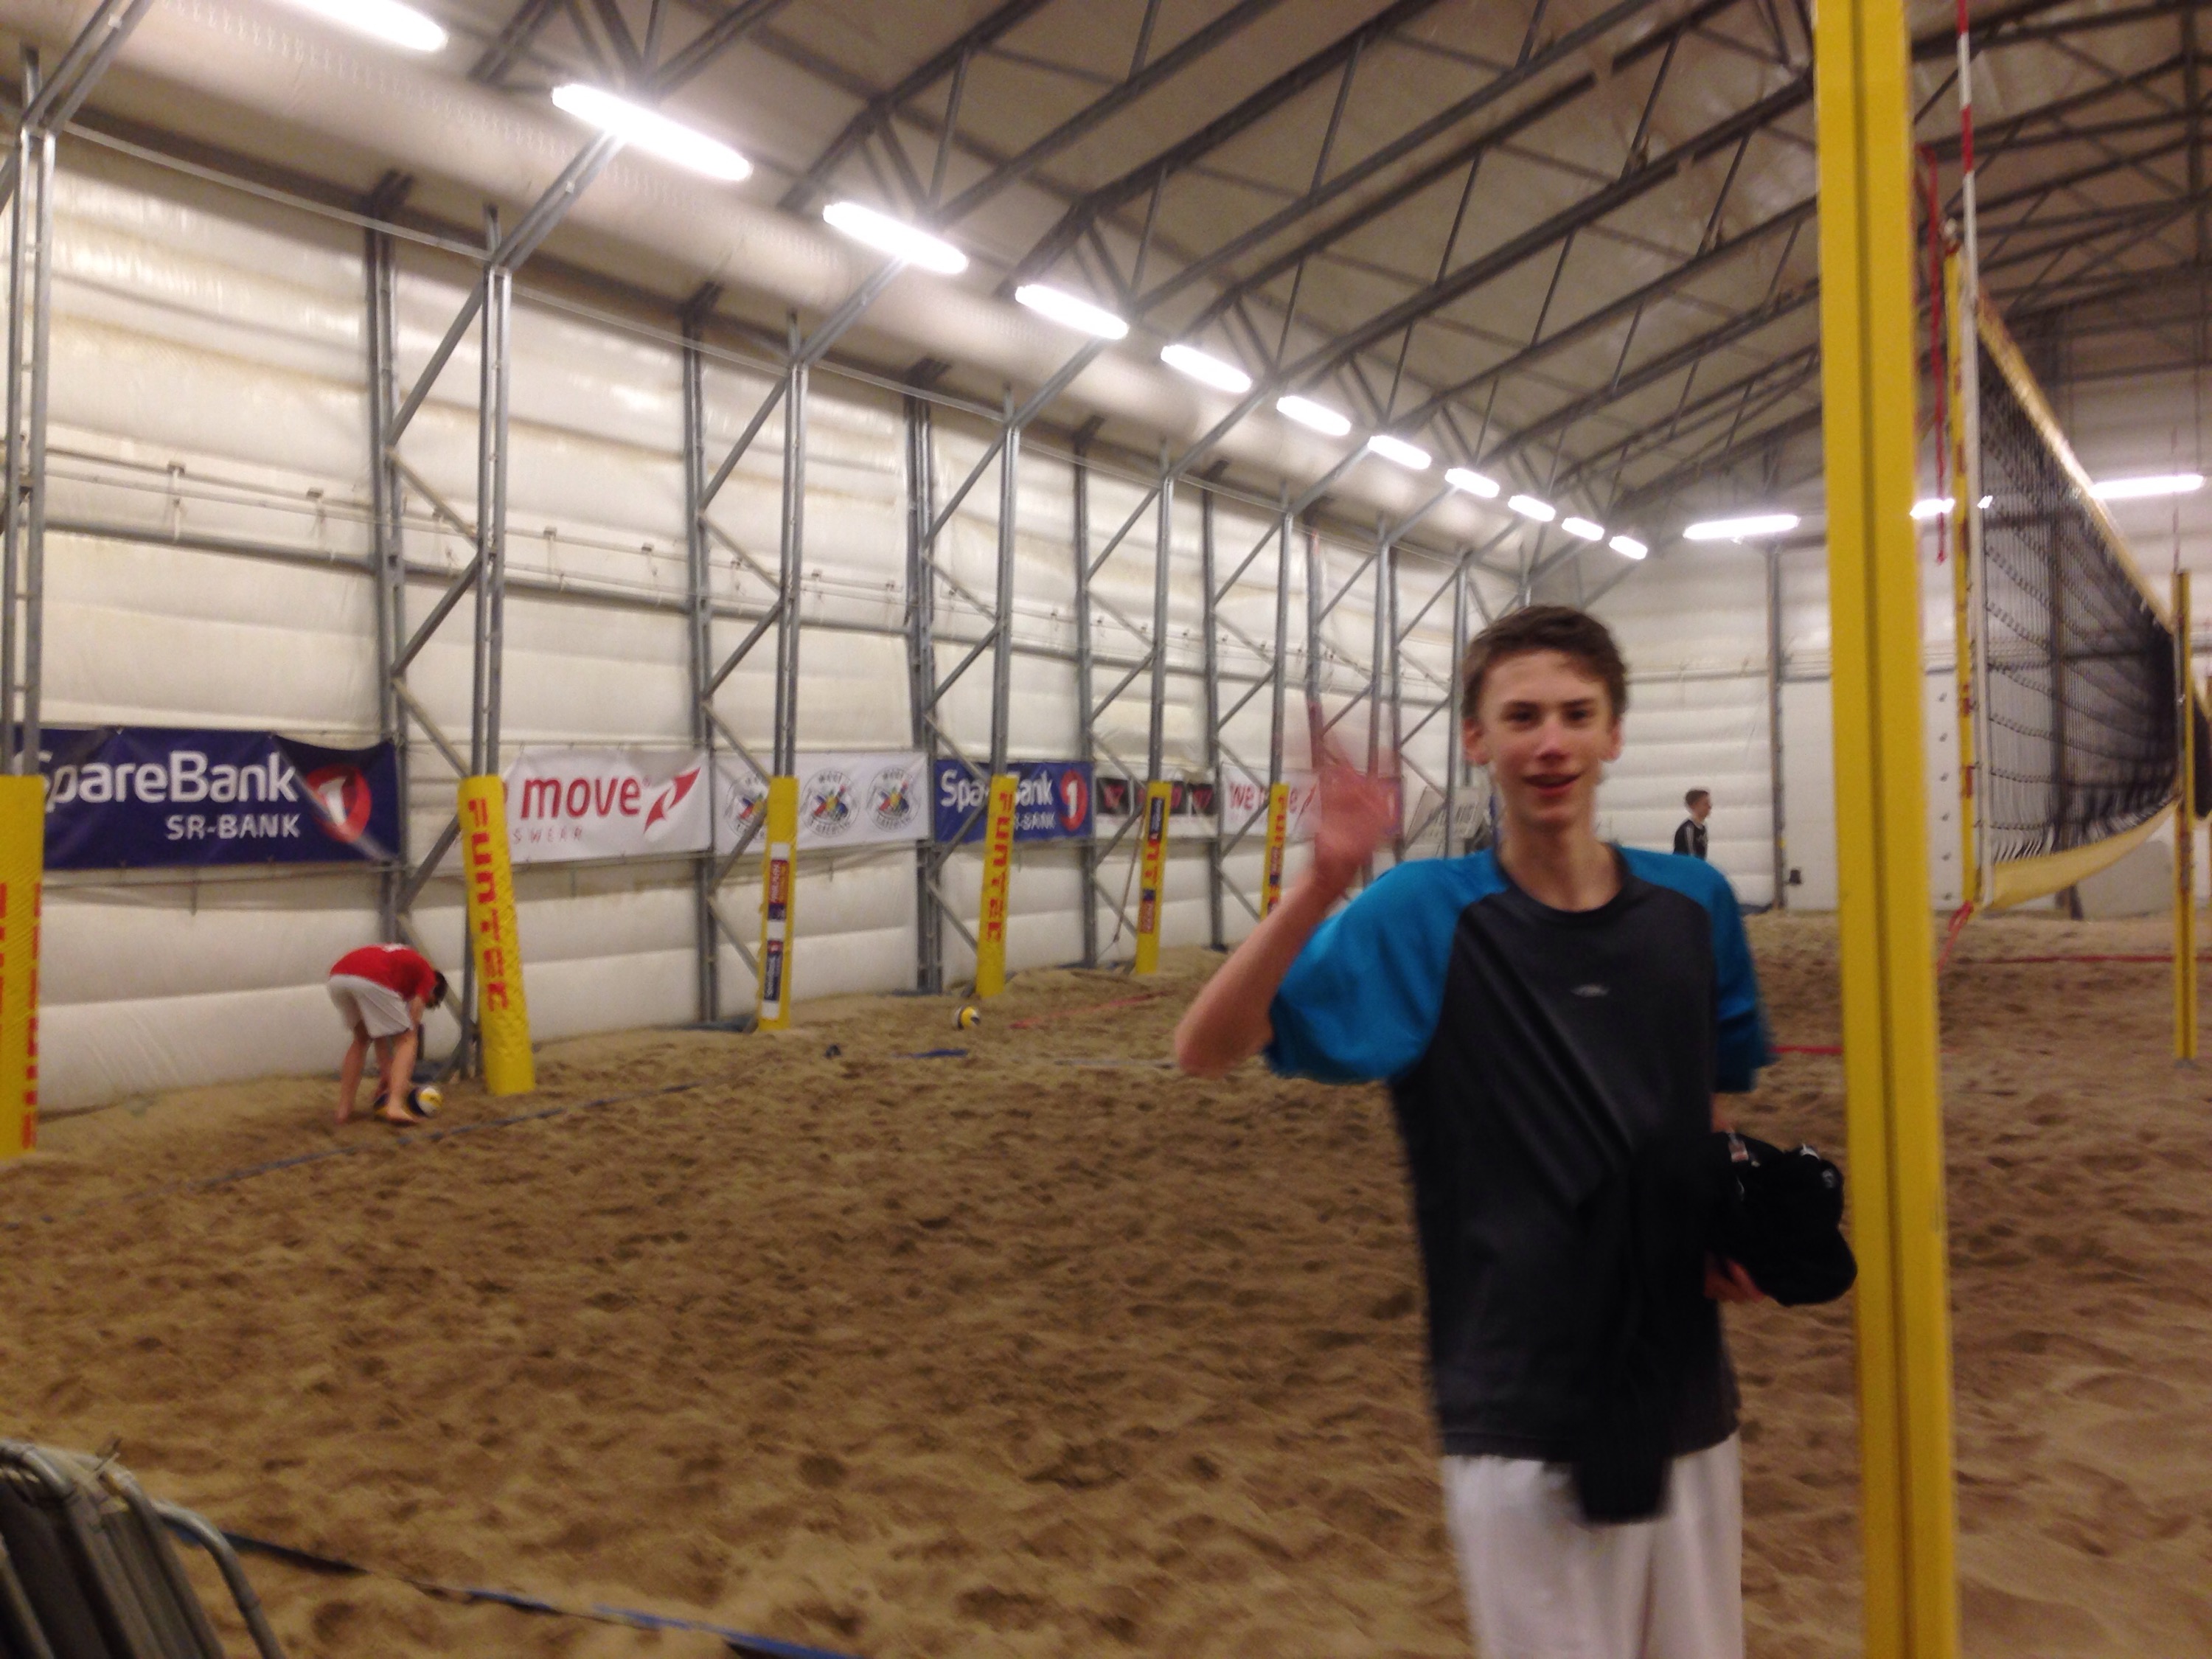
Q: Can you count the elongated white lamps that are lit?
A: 14